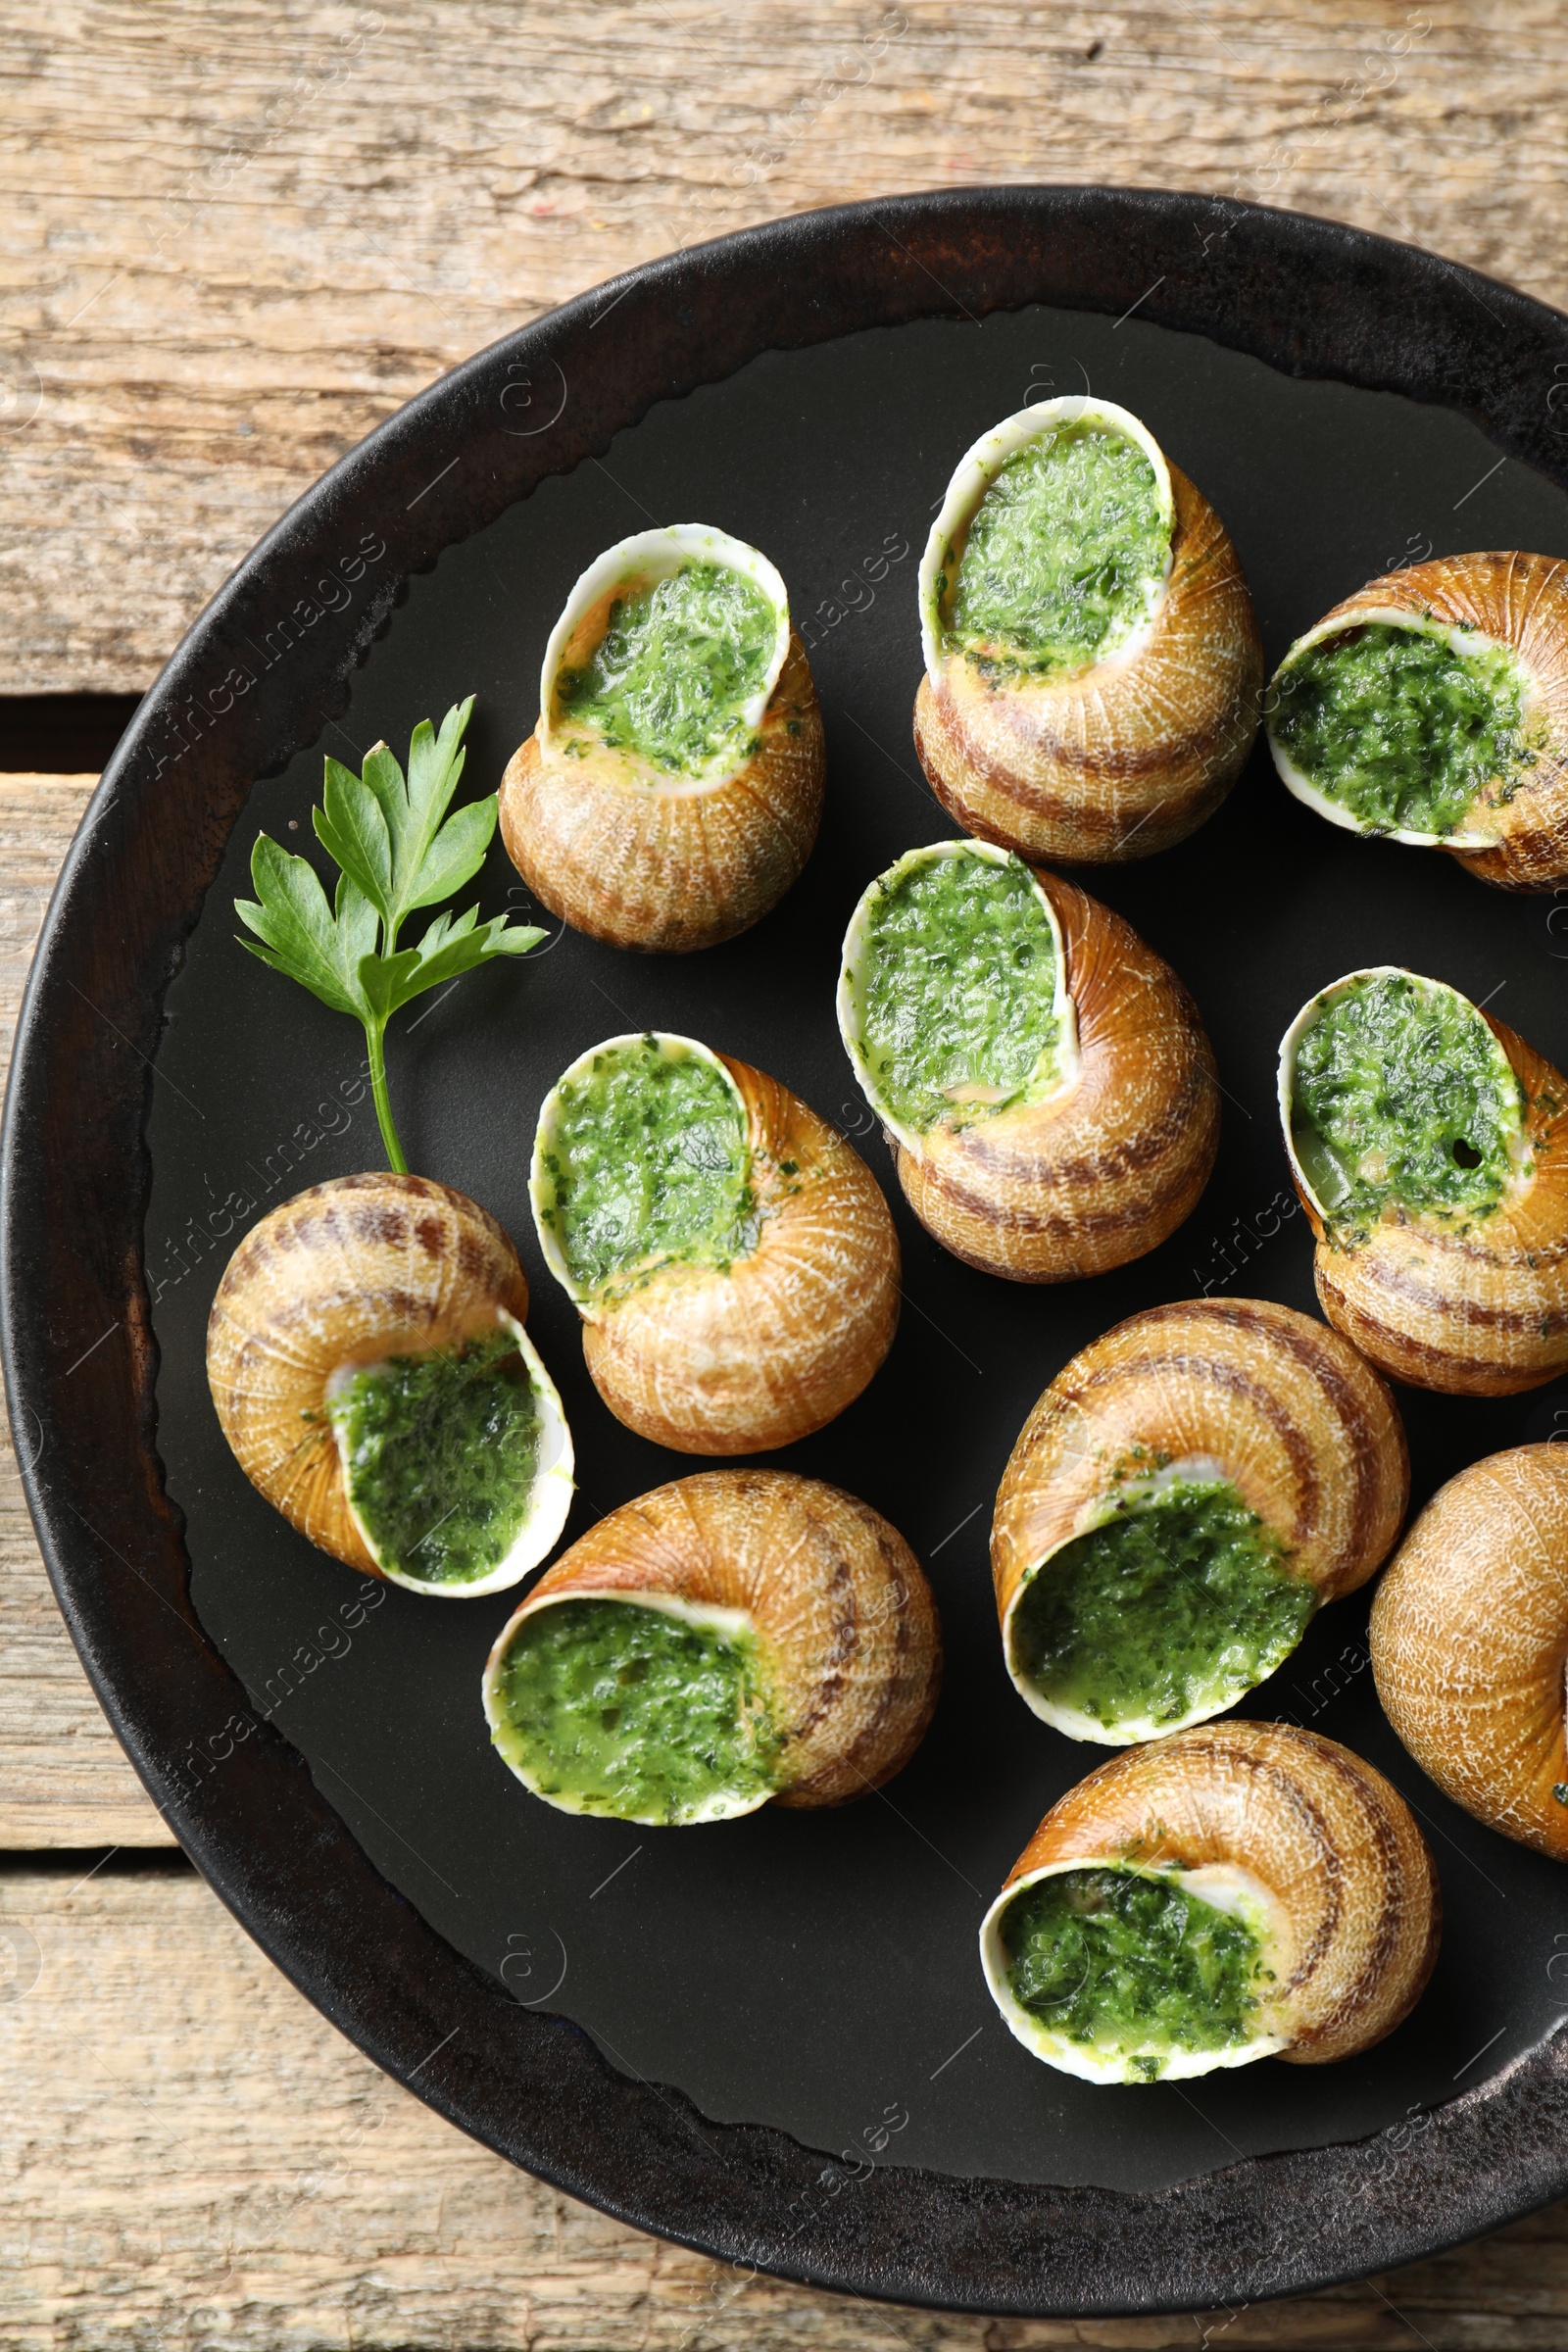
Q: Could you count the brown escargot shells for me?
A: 11